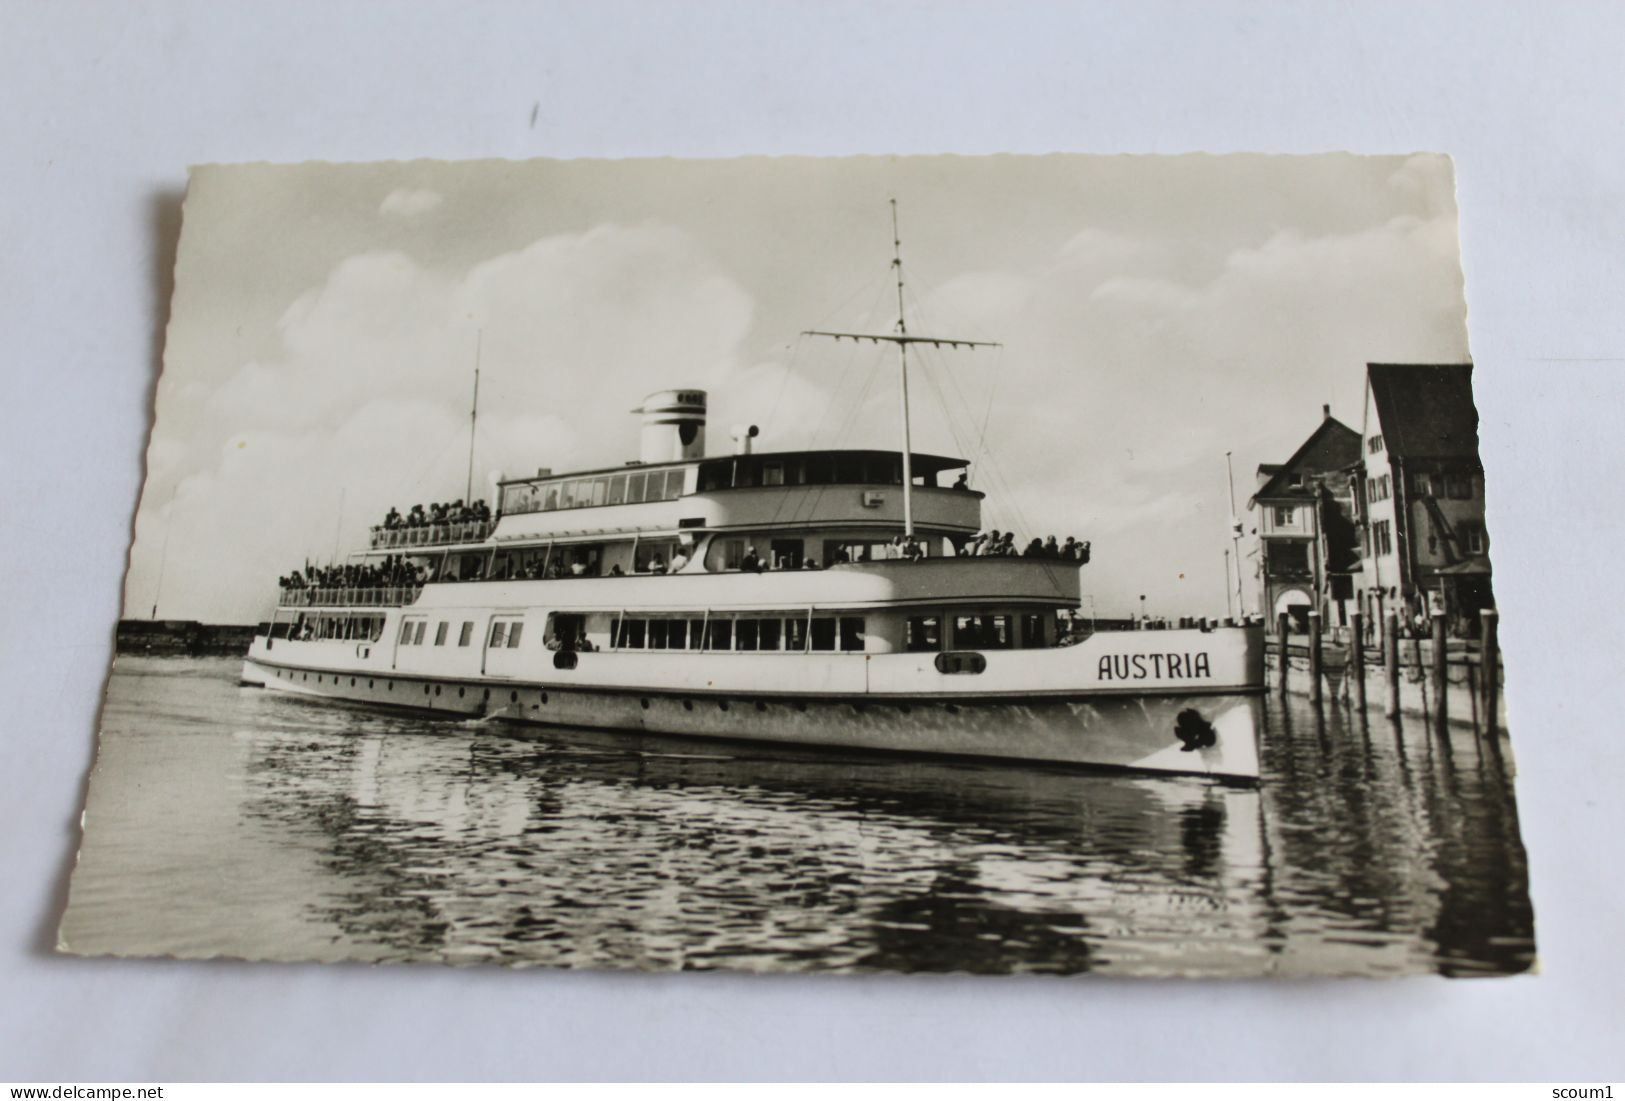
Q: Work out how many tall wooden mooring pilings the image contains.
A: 6